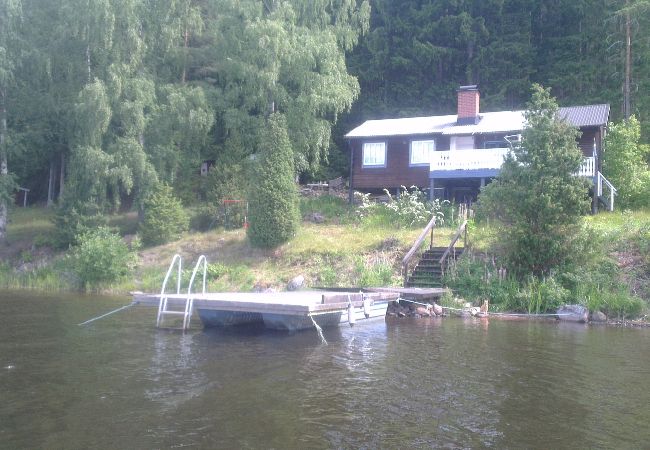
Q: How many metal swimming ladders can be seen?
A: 1